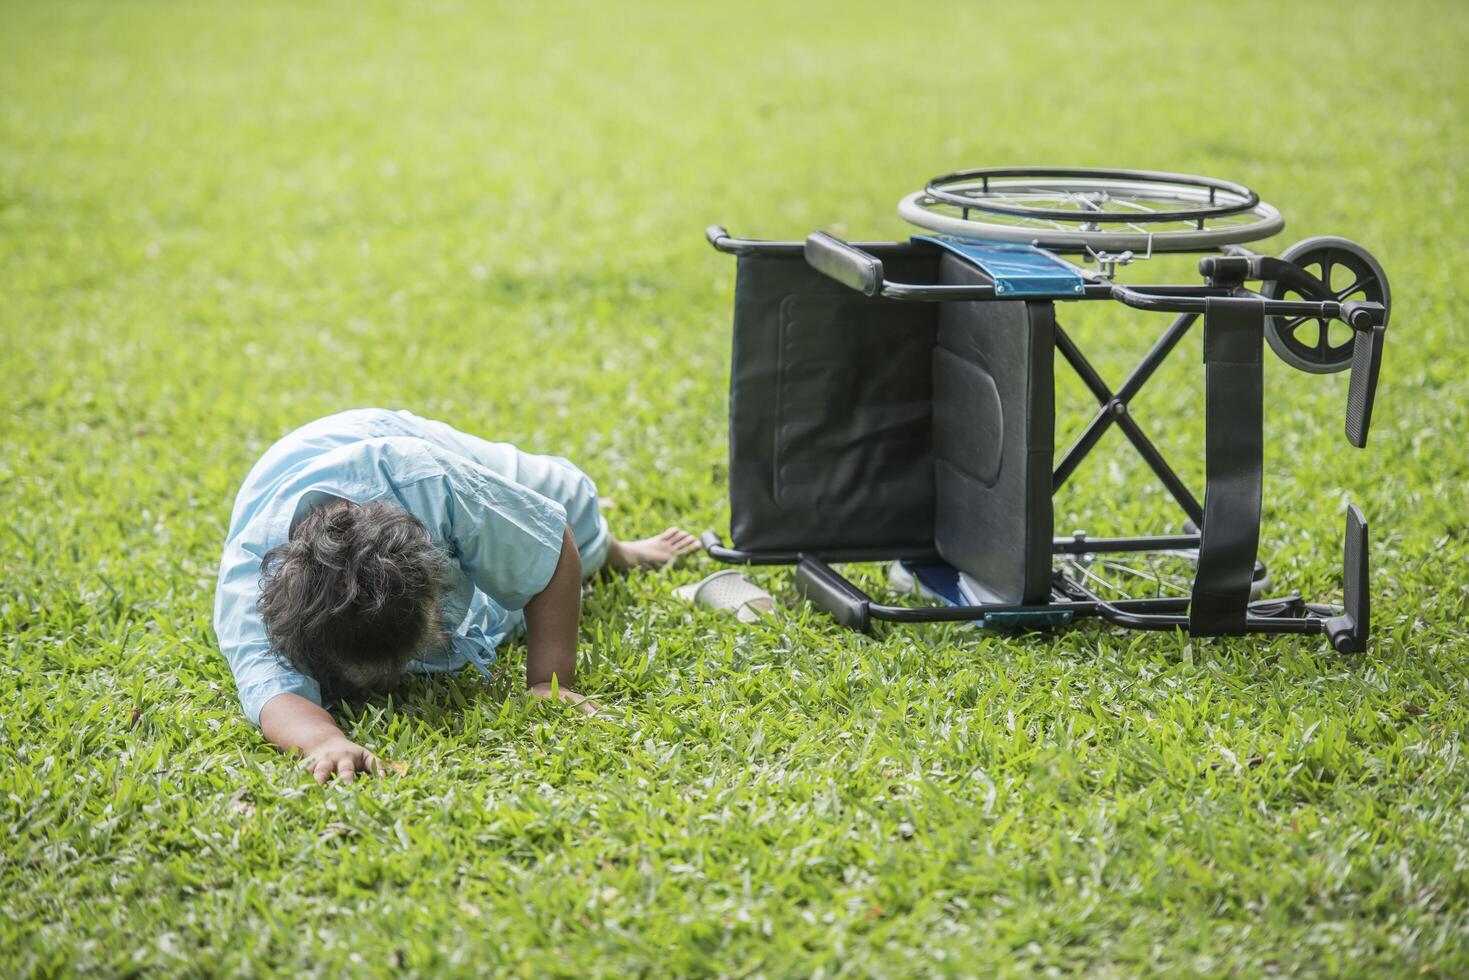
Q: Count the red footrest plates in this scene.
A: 0